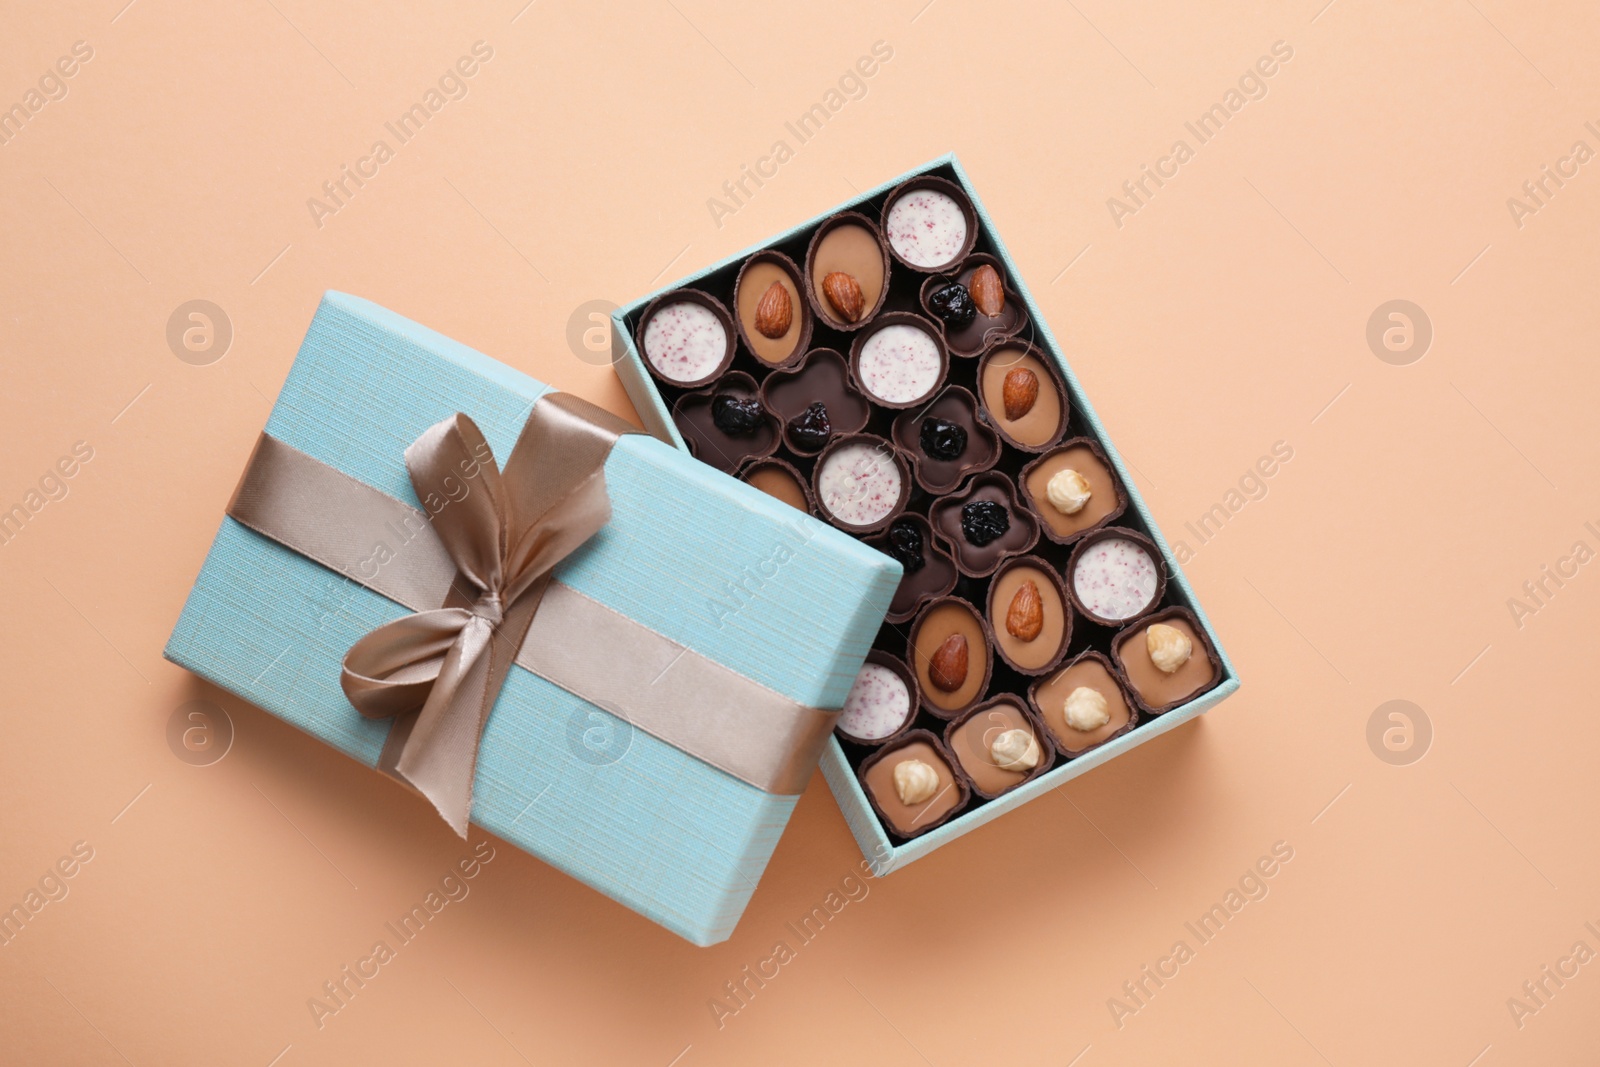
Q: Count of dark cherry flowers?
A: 6